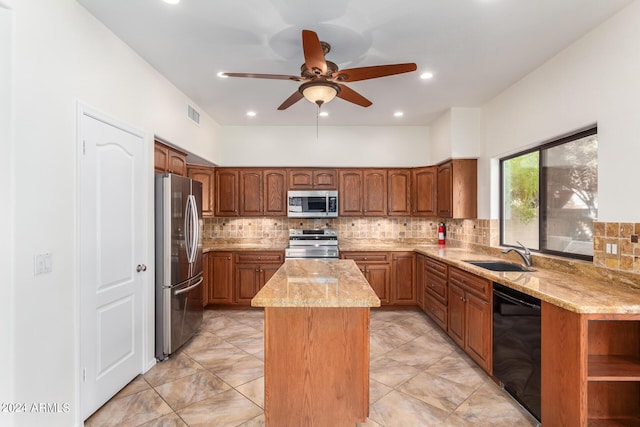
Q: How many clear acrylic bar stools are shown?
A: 0